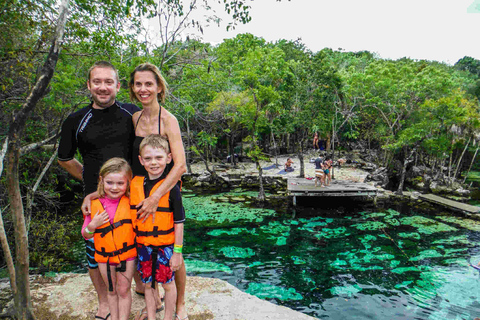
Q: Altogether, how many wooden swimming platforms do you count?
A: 1